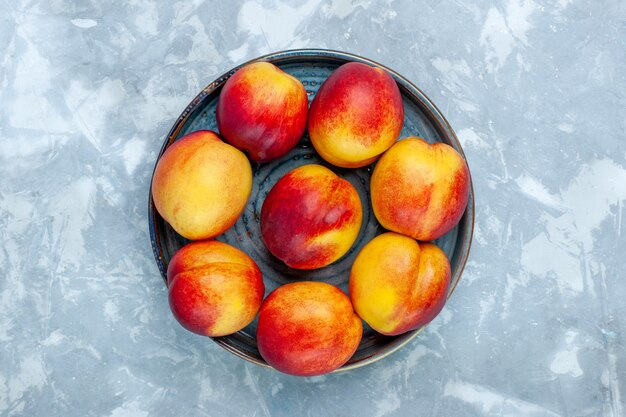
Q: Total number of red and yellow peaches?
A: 8